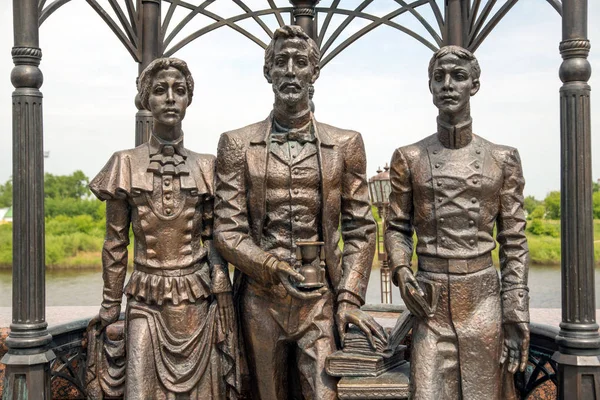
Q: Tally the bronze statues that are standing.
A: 3